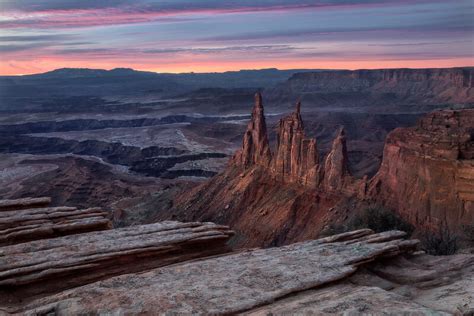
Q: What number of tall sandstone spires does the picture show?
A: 3